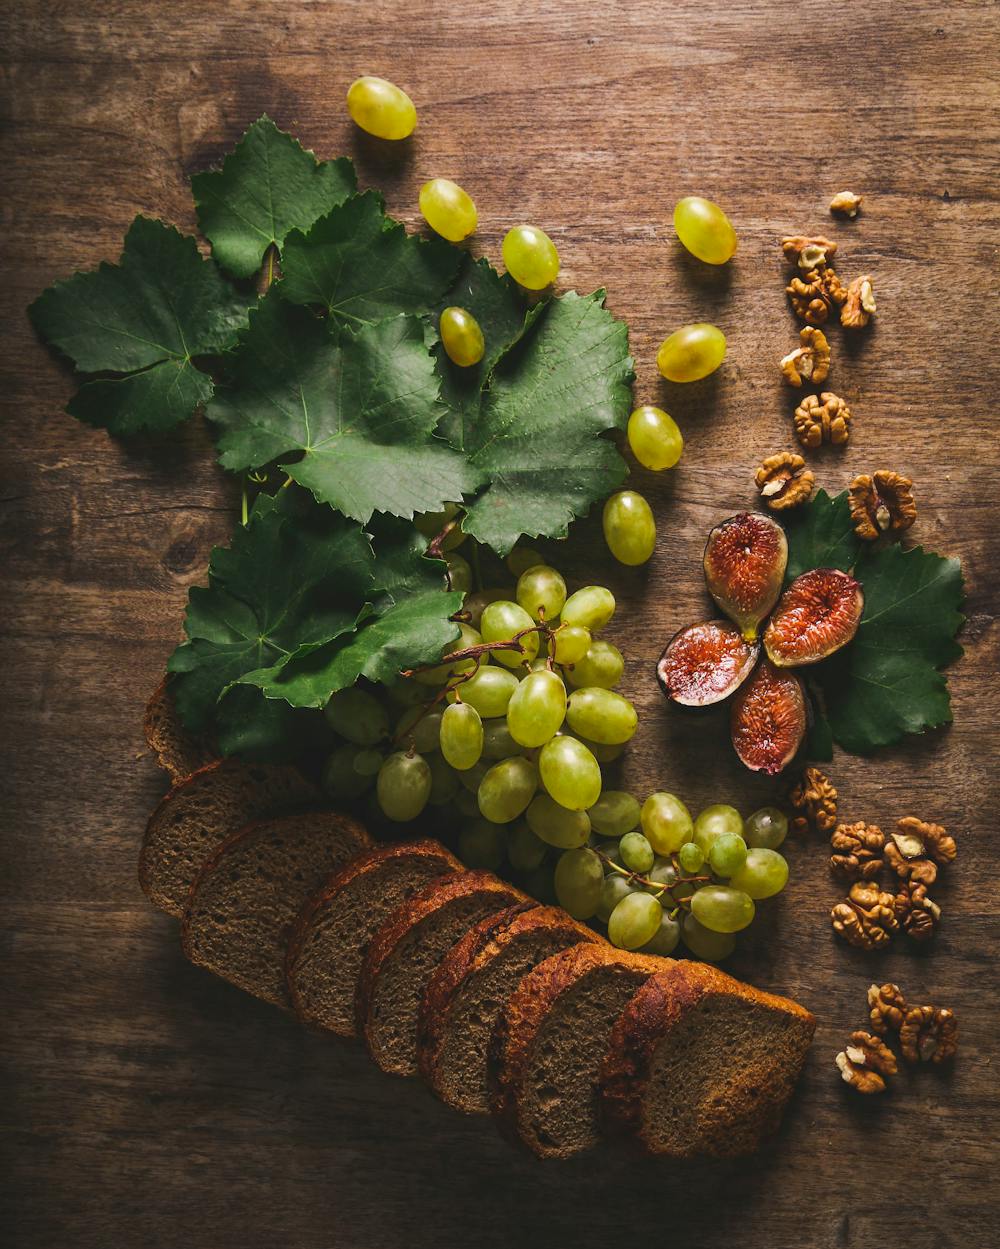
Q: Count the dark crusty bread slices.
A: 8